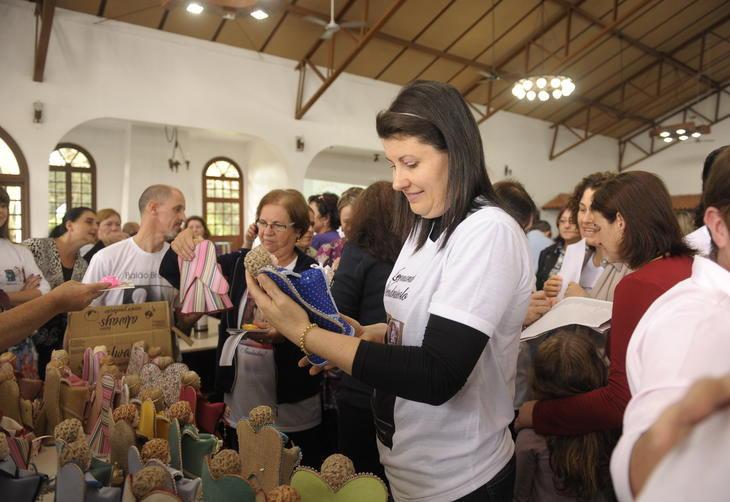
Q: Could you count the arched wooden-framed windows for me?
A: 3